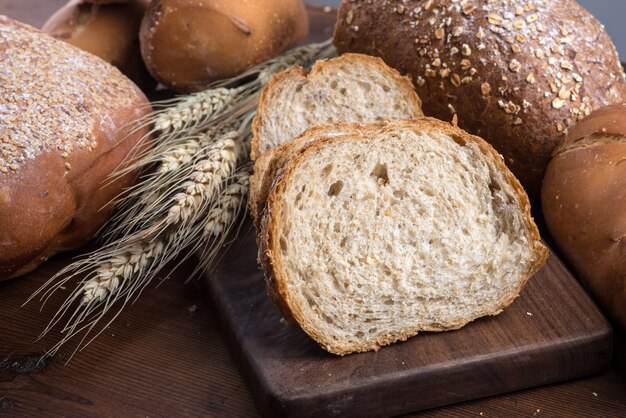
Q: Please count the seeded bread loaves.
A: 2